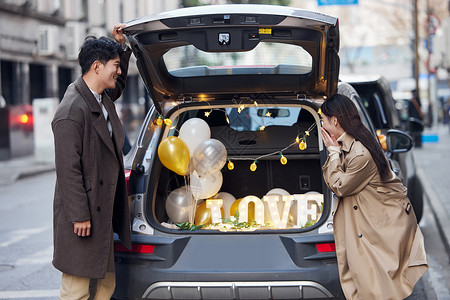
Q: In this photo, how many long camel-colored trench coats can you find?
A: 1